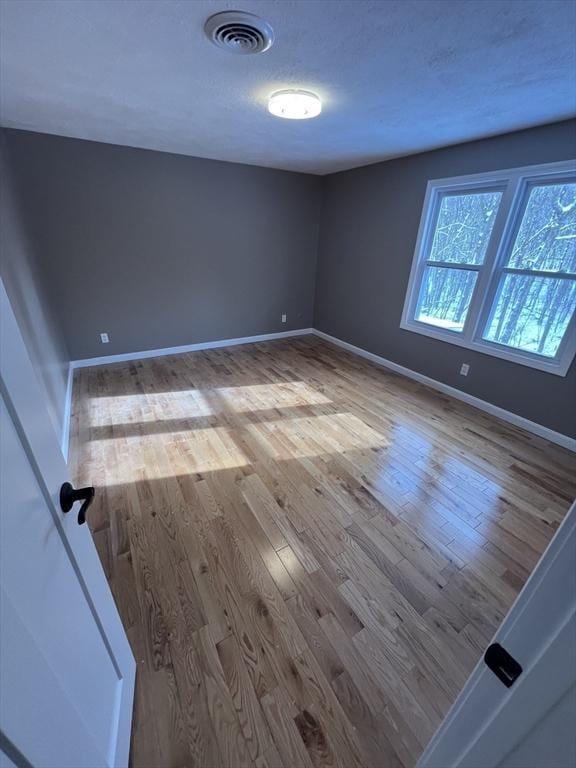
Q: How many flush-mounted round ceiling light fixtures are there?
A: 1